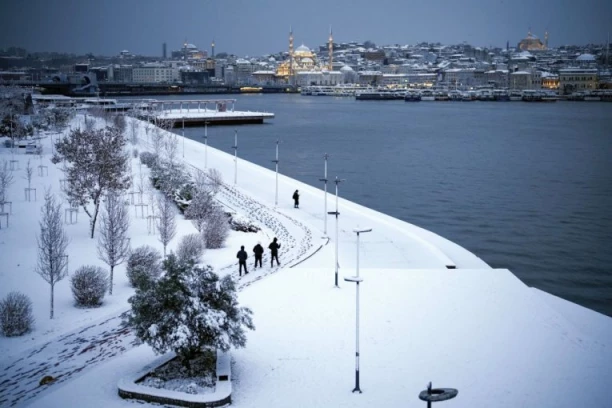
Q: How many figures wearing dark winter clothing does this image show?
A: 4